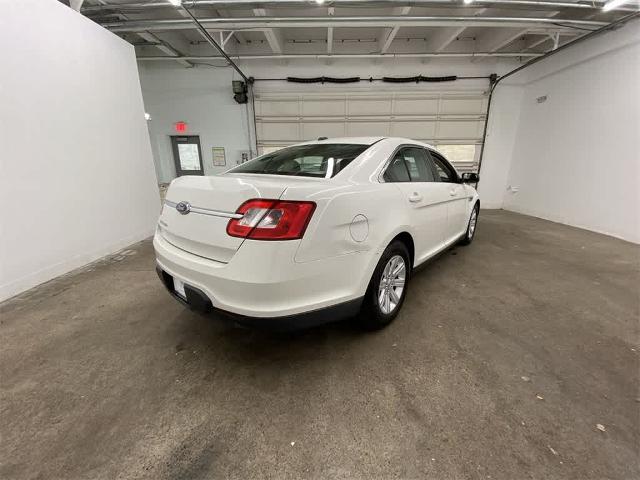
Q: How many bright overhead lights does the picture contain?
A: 4